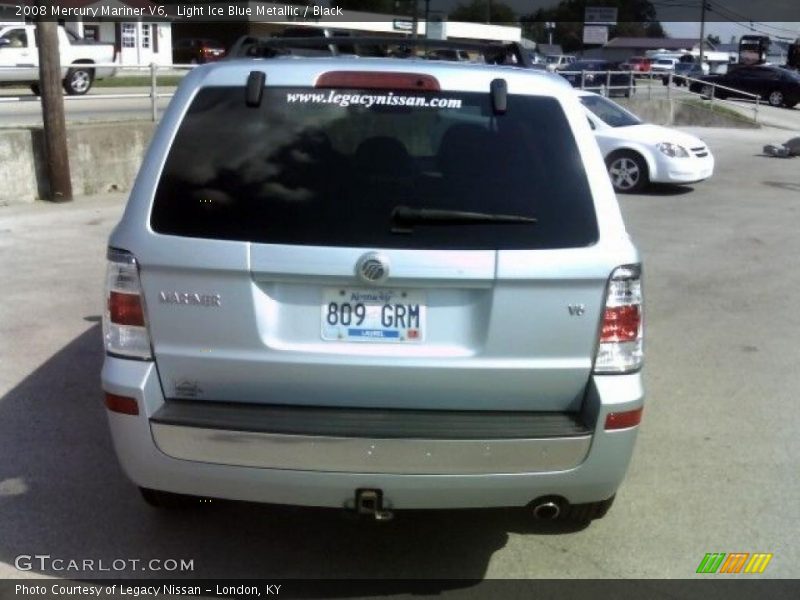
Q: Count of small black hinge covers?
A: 2